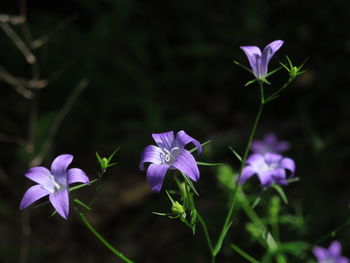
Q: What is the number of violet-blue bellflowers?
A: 6